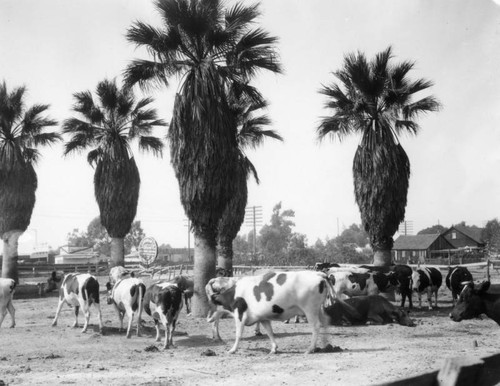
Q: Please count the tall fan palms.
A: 5